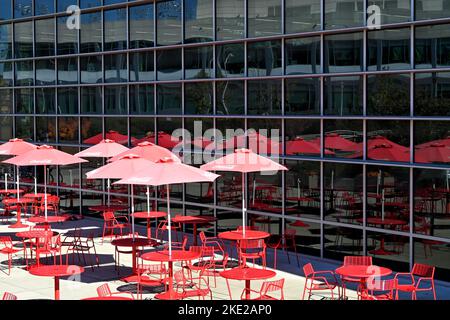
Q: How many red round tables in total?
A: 15